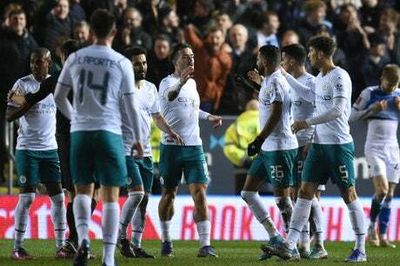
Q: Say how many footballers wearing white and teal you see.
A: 7